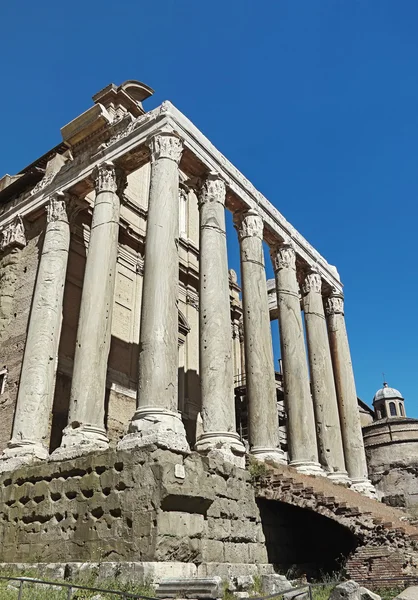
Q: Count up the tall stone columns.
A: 8